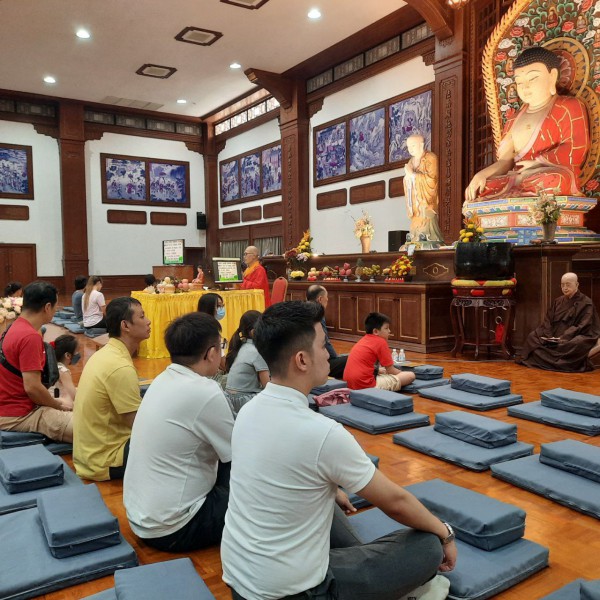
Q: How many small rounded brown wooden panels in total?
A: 9